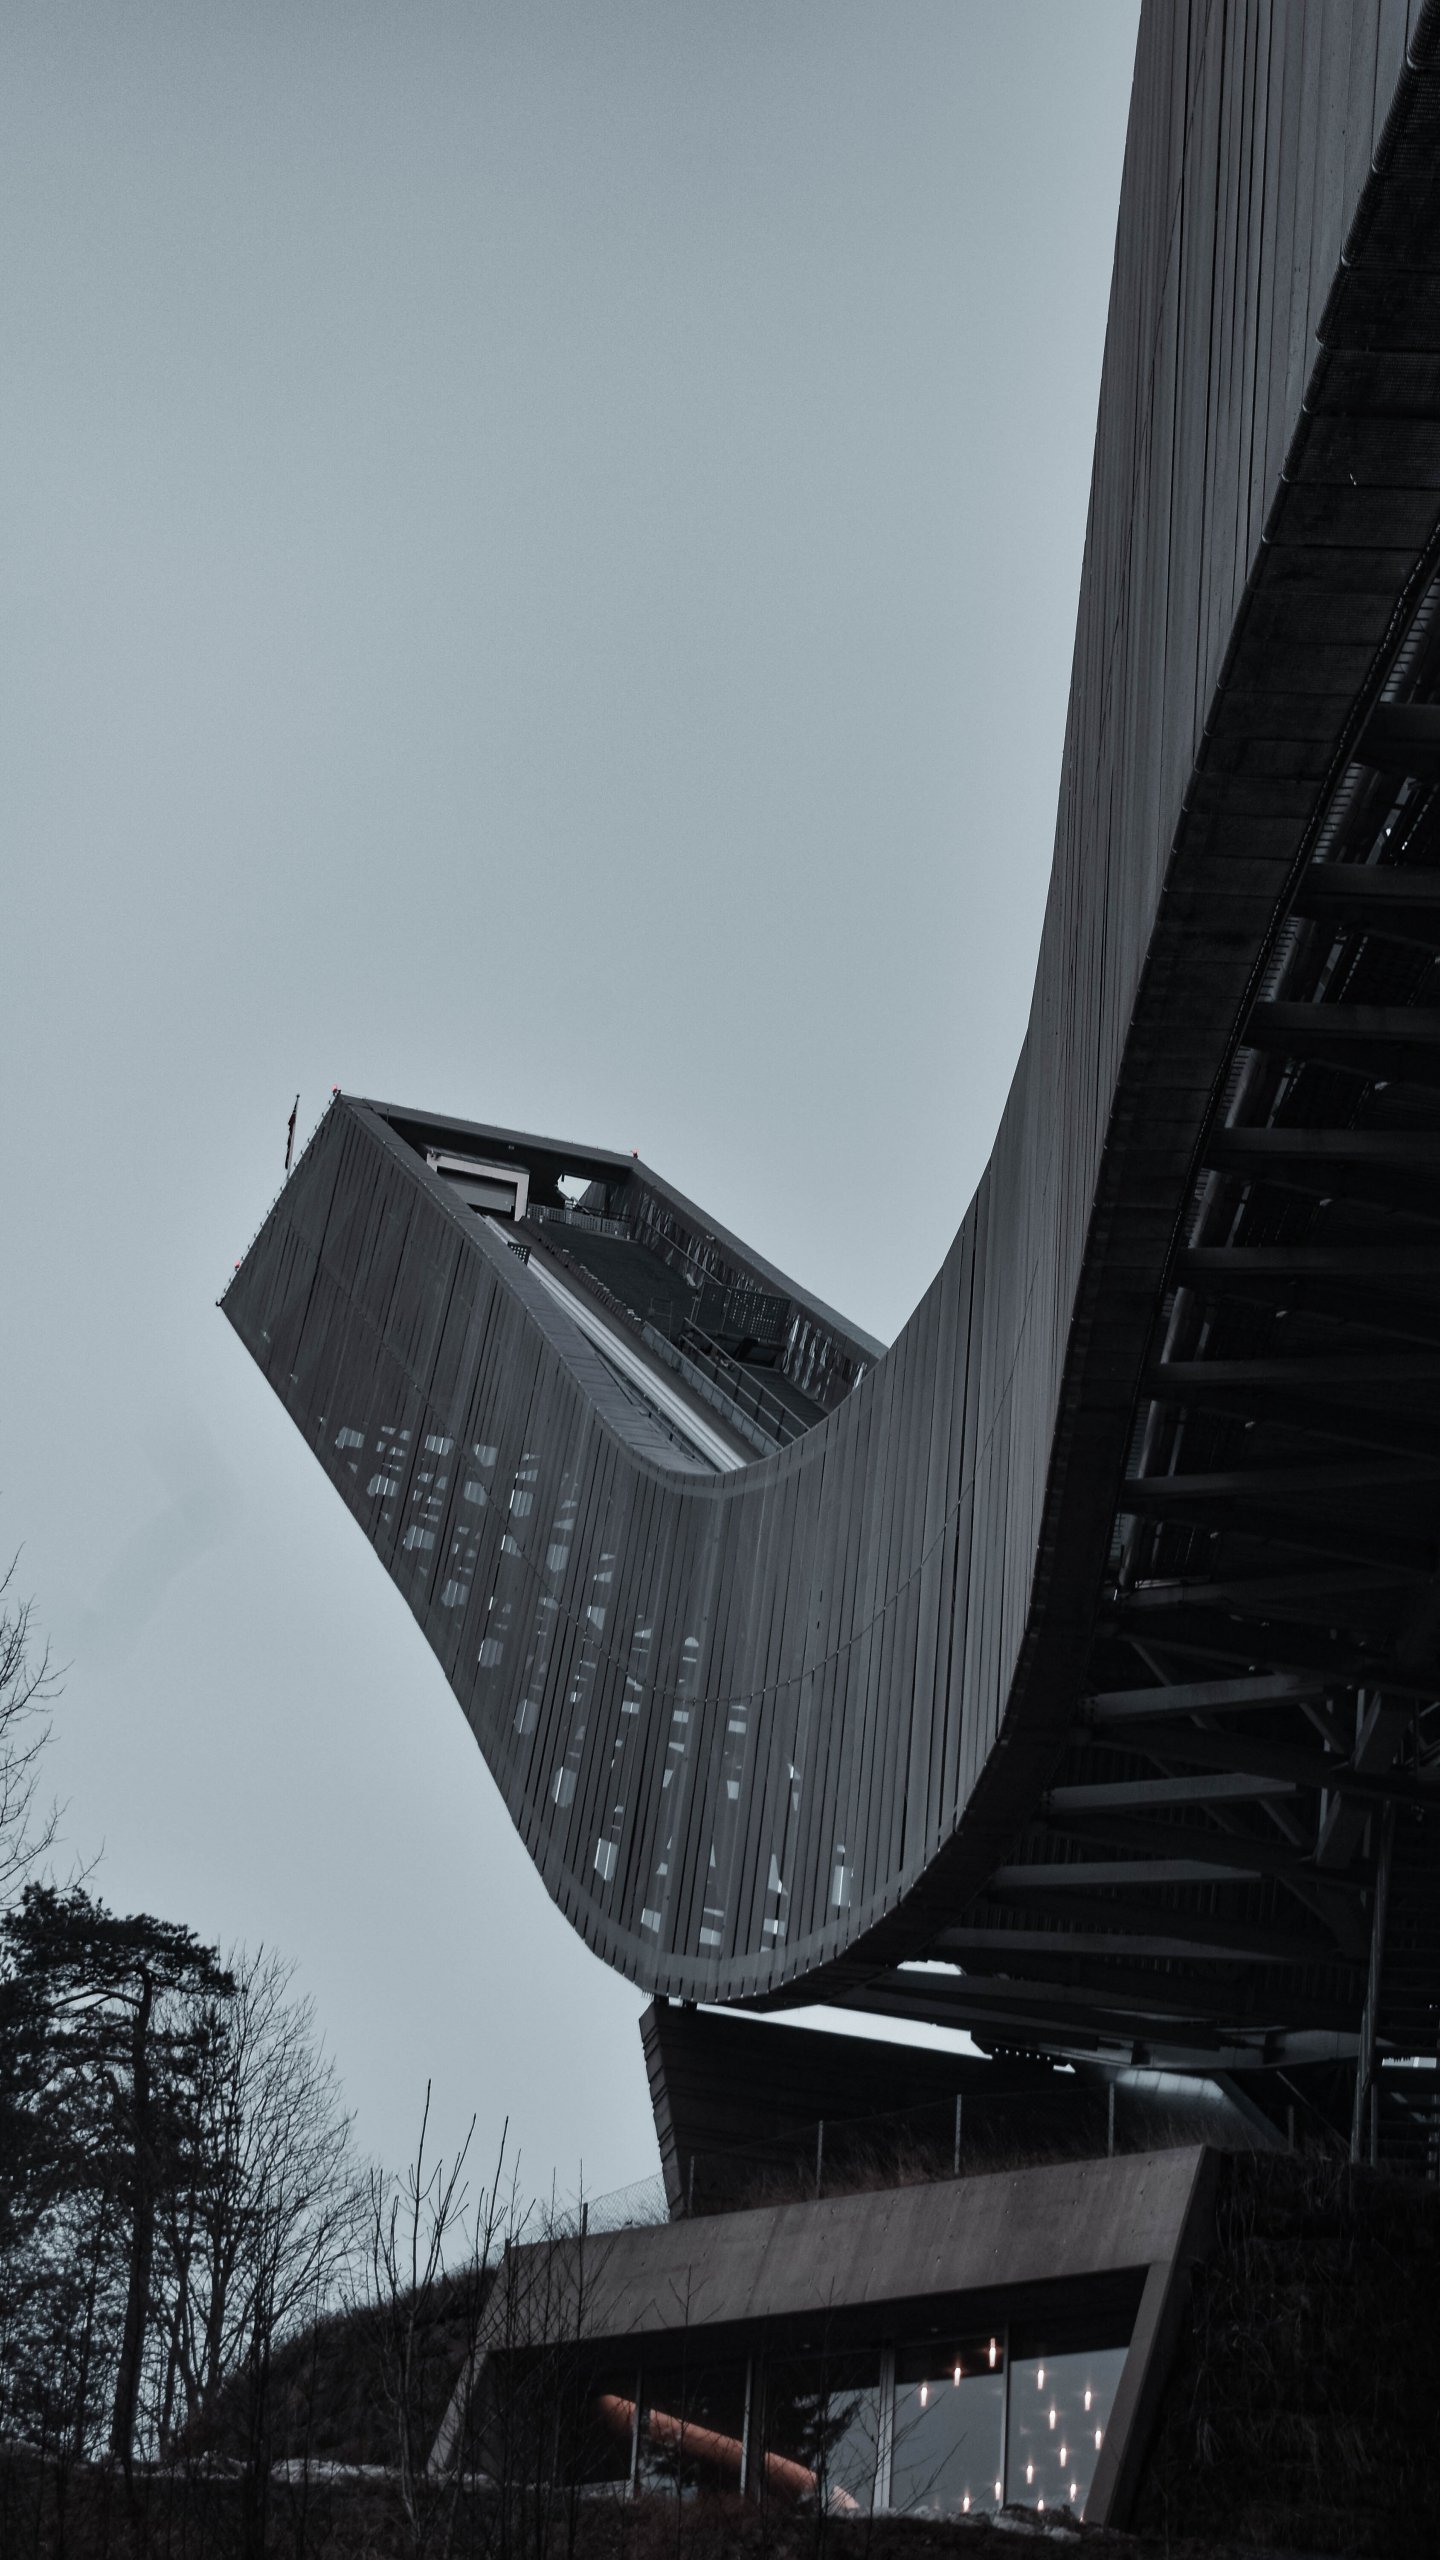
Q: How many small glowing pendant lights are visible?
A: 13